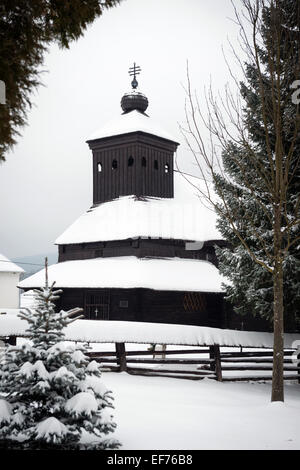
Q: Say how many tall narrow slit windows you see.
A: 6